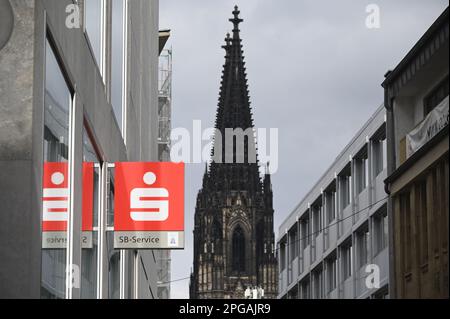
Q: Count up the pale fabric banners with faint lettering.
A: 1